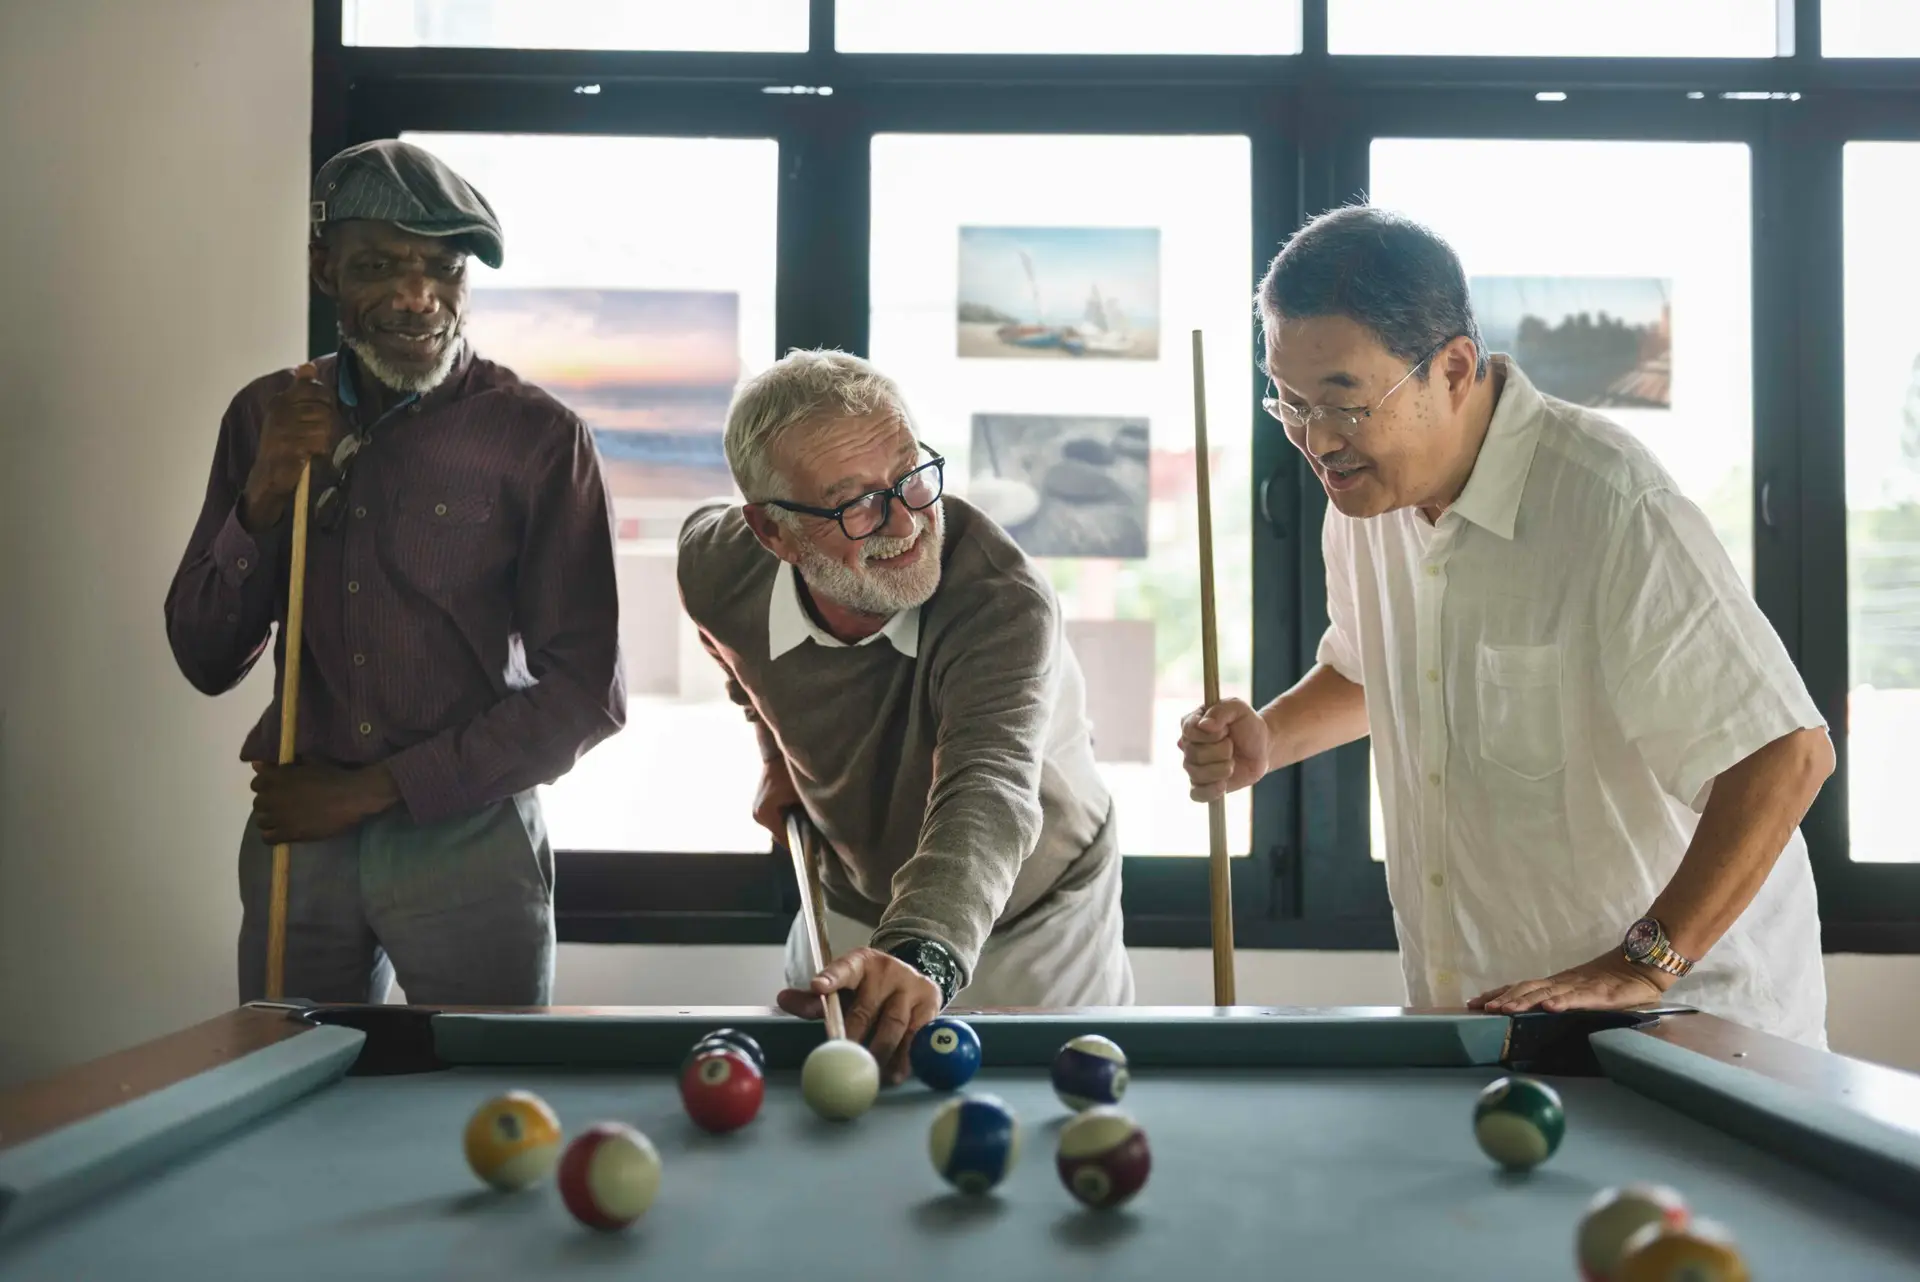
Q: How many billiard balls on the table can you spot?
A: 13